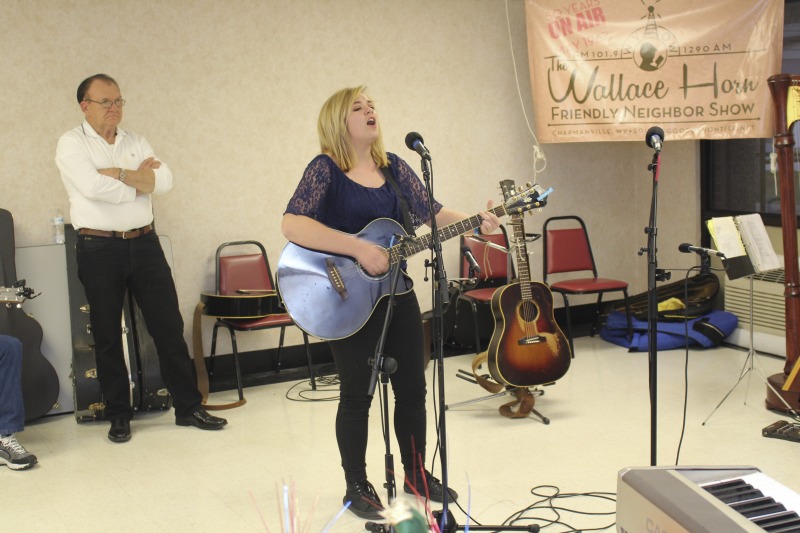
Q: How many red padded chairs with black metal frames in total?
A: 3